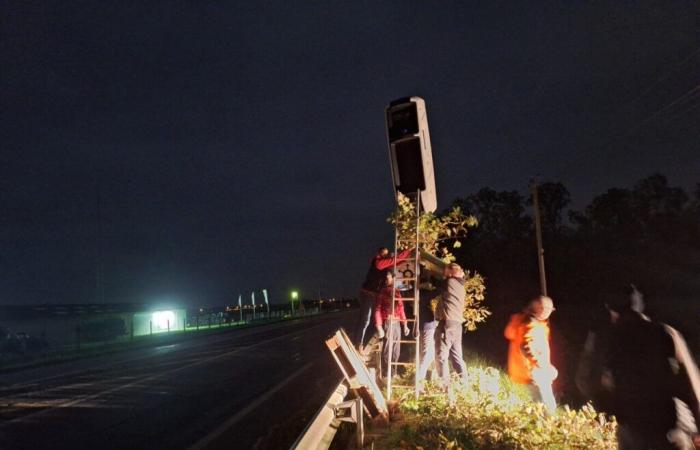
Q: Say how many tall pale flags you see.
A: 3